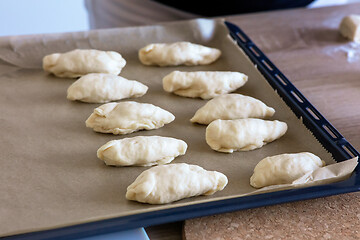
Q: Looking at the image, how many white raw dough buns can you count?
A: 10